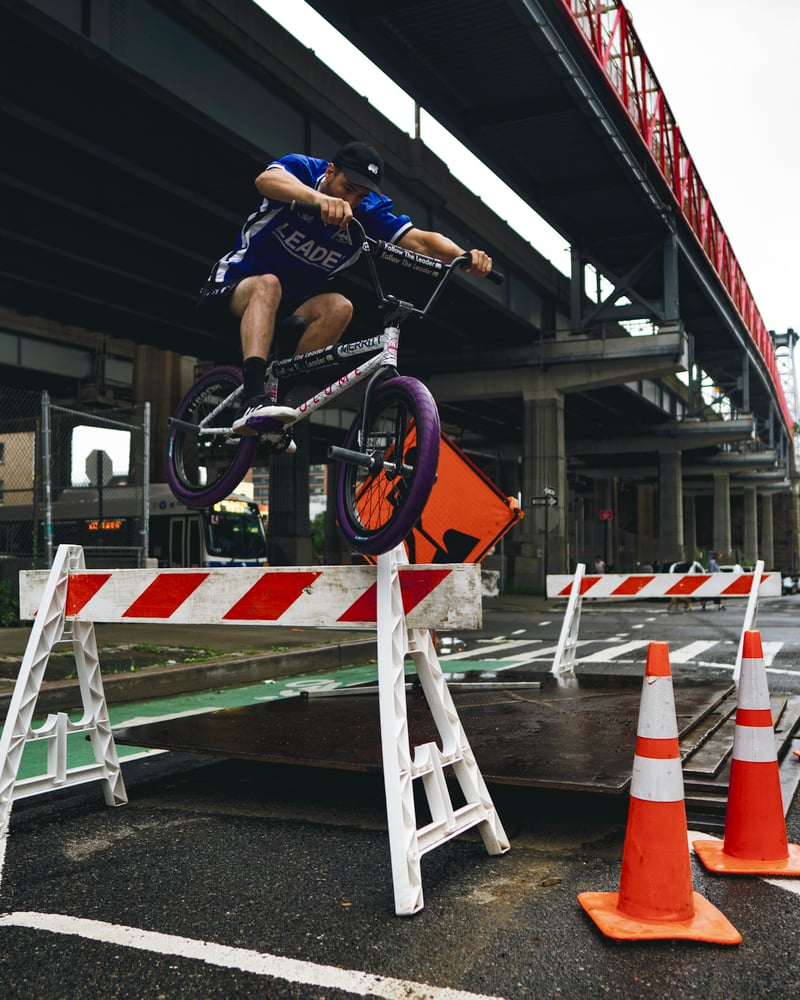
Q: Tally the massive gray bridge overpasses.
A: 2